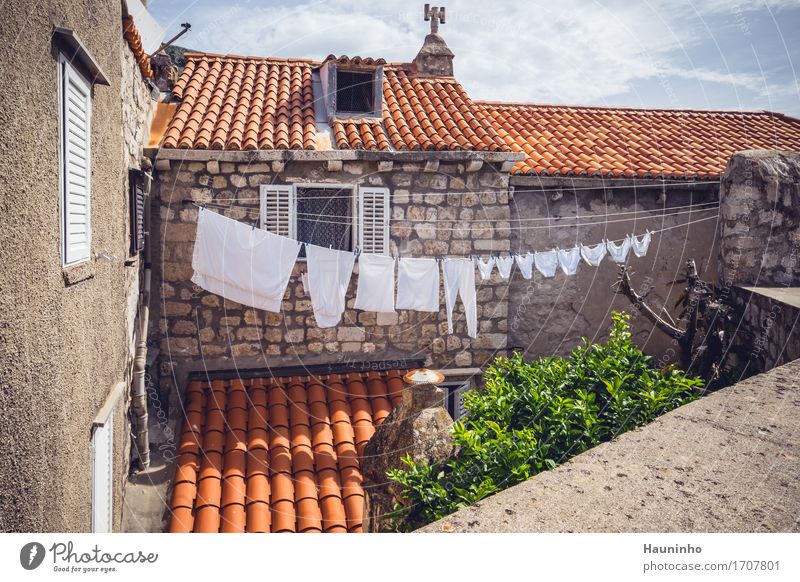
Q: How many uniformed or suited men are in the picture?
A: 0